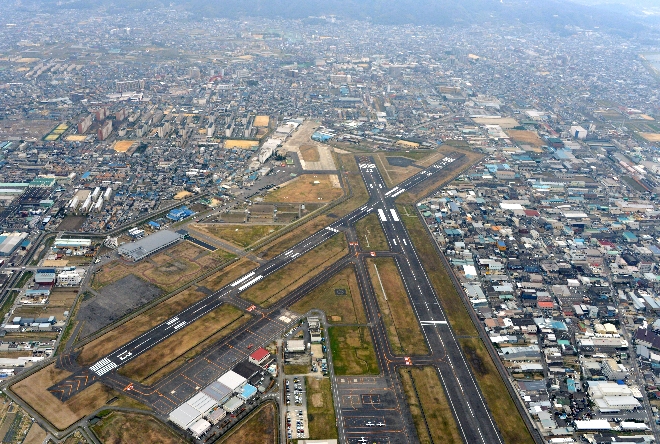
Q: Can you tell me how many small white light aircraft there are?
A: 3